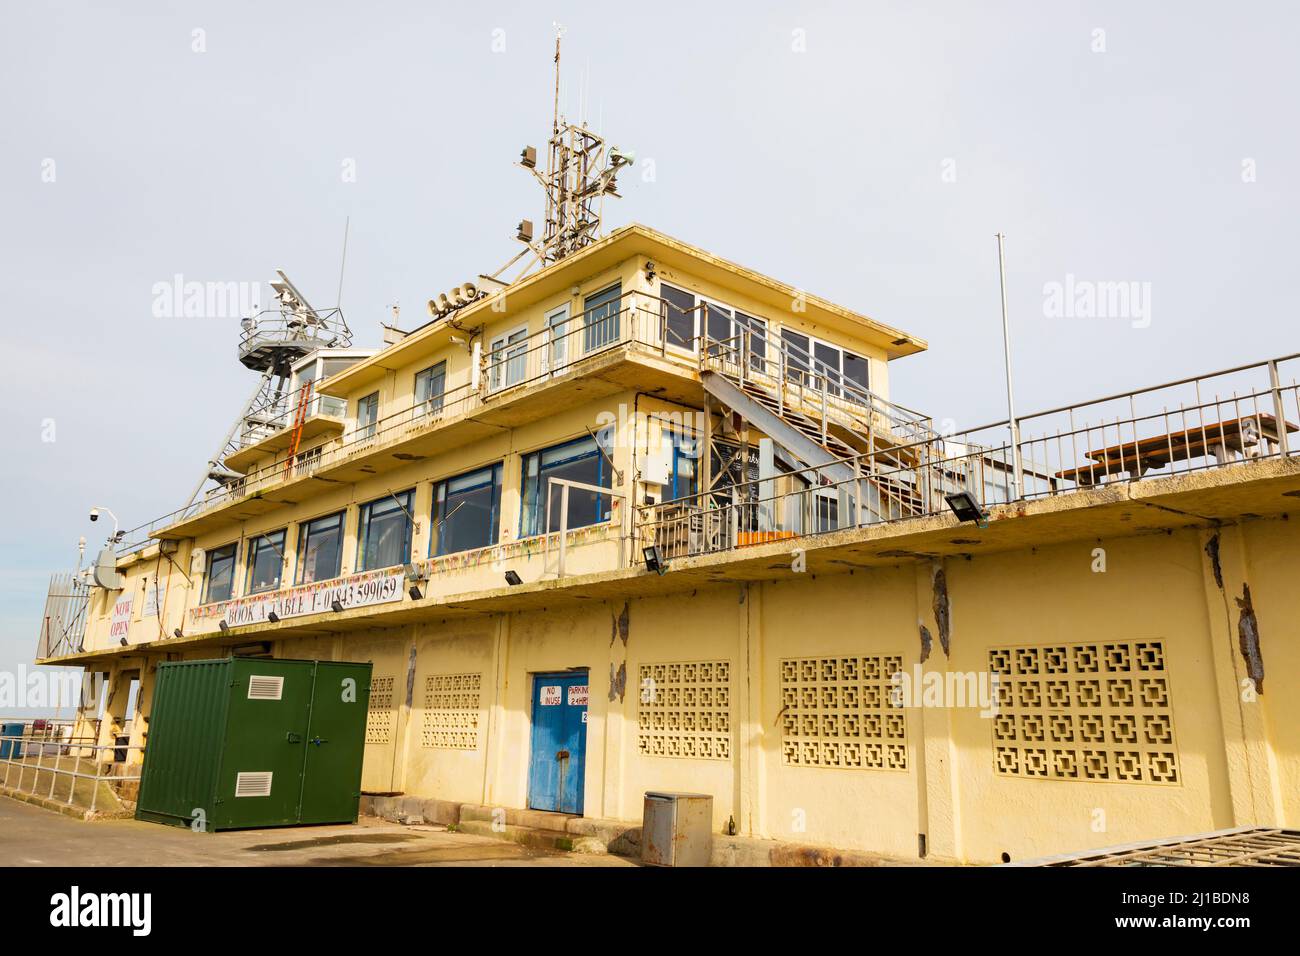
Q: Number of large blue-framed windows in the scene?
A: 6